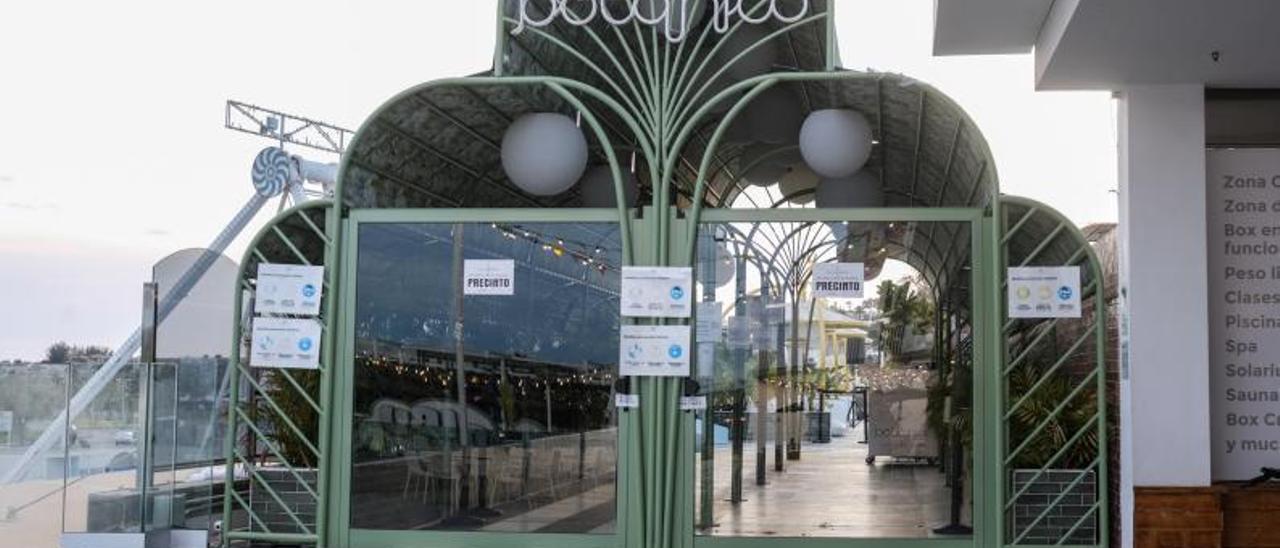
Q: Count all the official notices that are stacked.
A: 4